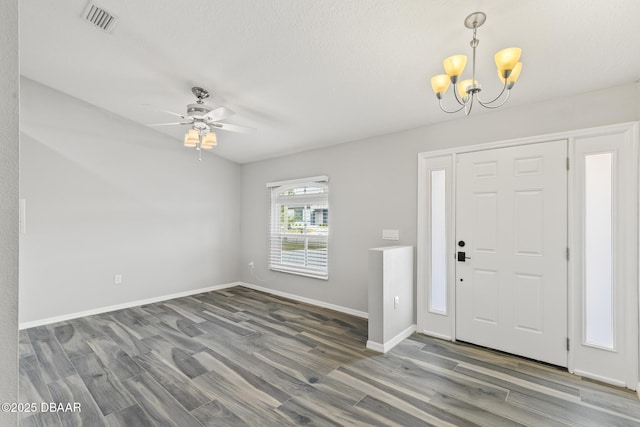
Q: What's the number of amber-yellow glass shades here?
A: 5